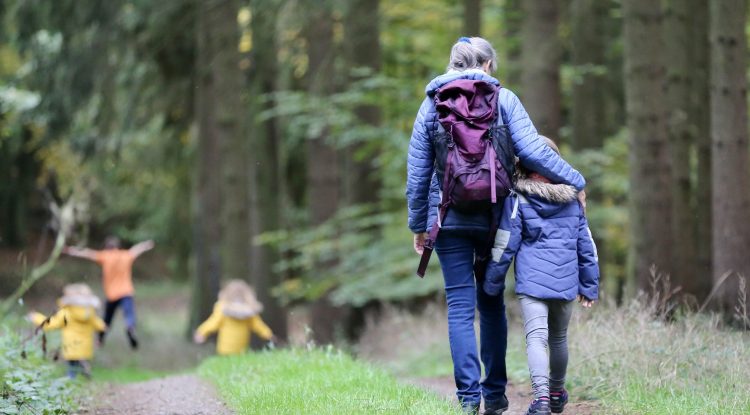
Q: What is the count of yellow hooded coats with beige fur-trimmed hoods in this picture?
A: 2